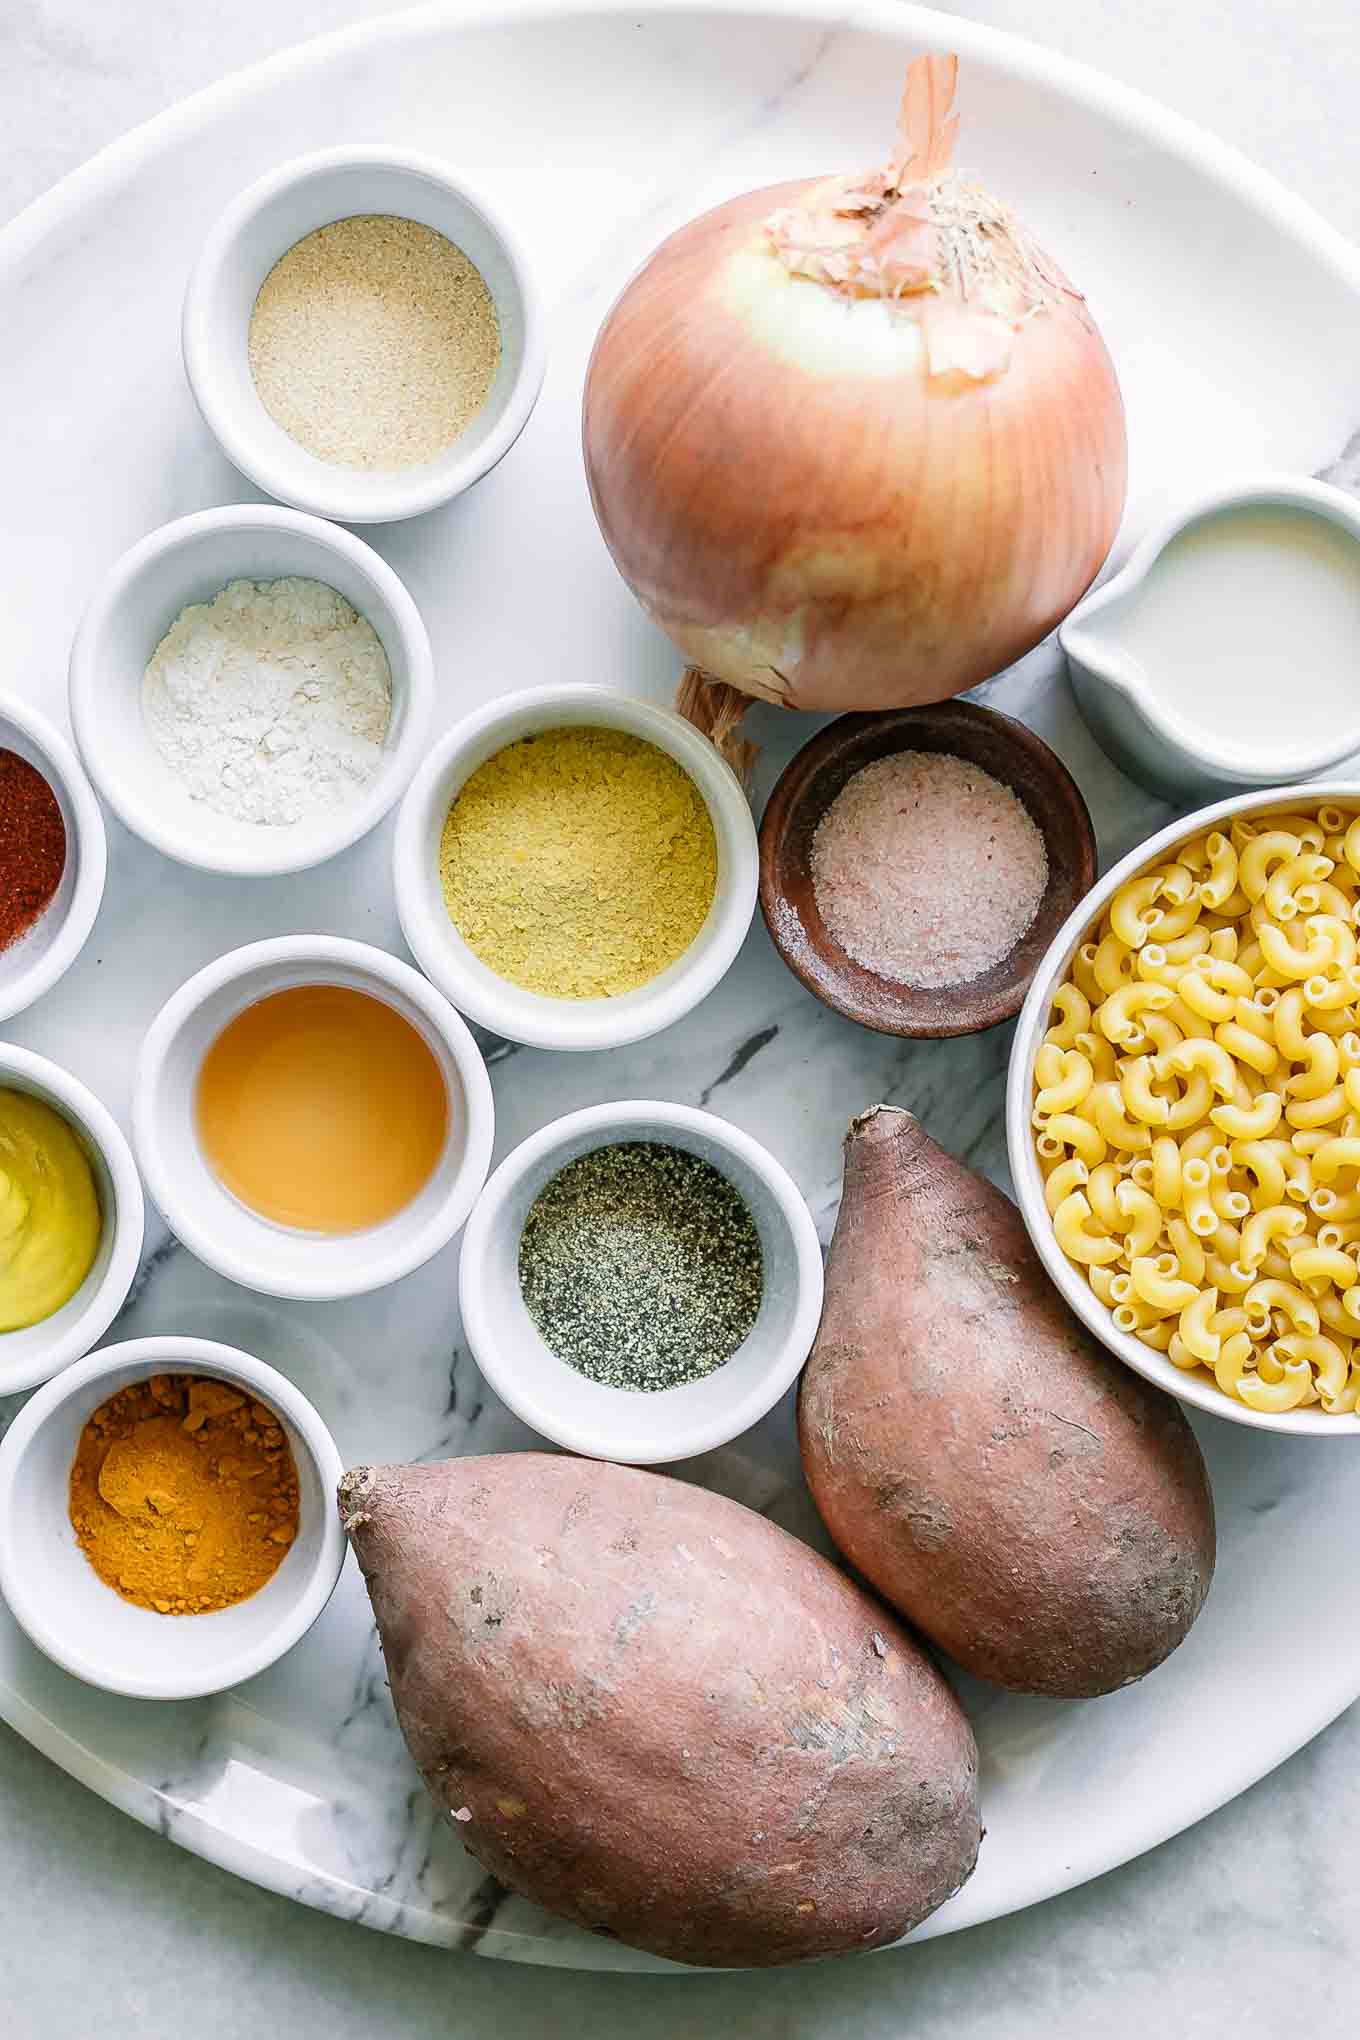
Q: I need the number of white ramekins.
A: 8